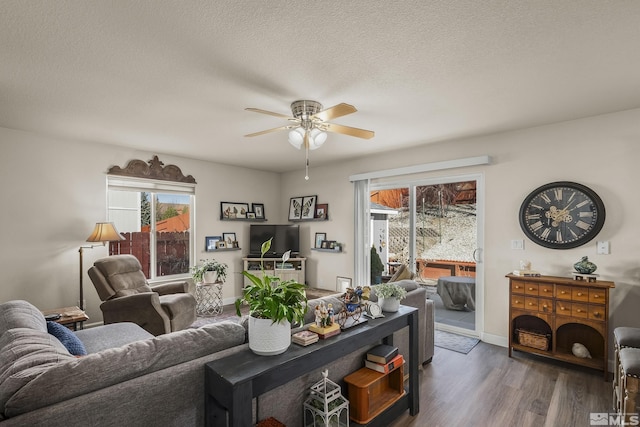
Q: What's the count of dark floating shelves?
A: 4